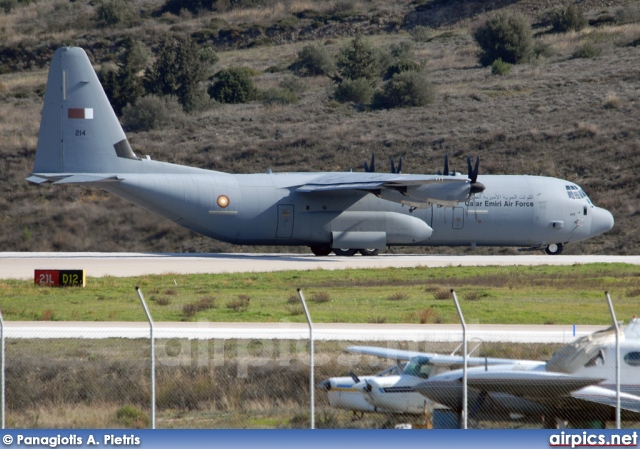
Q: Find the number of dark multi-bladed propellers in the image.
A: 4